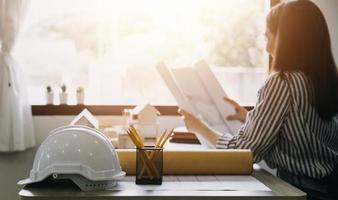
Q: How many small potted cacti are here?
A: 3